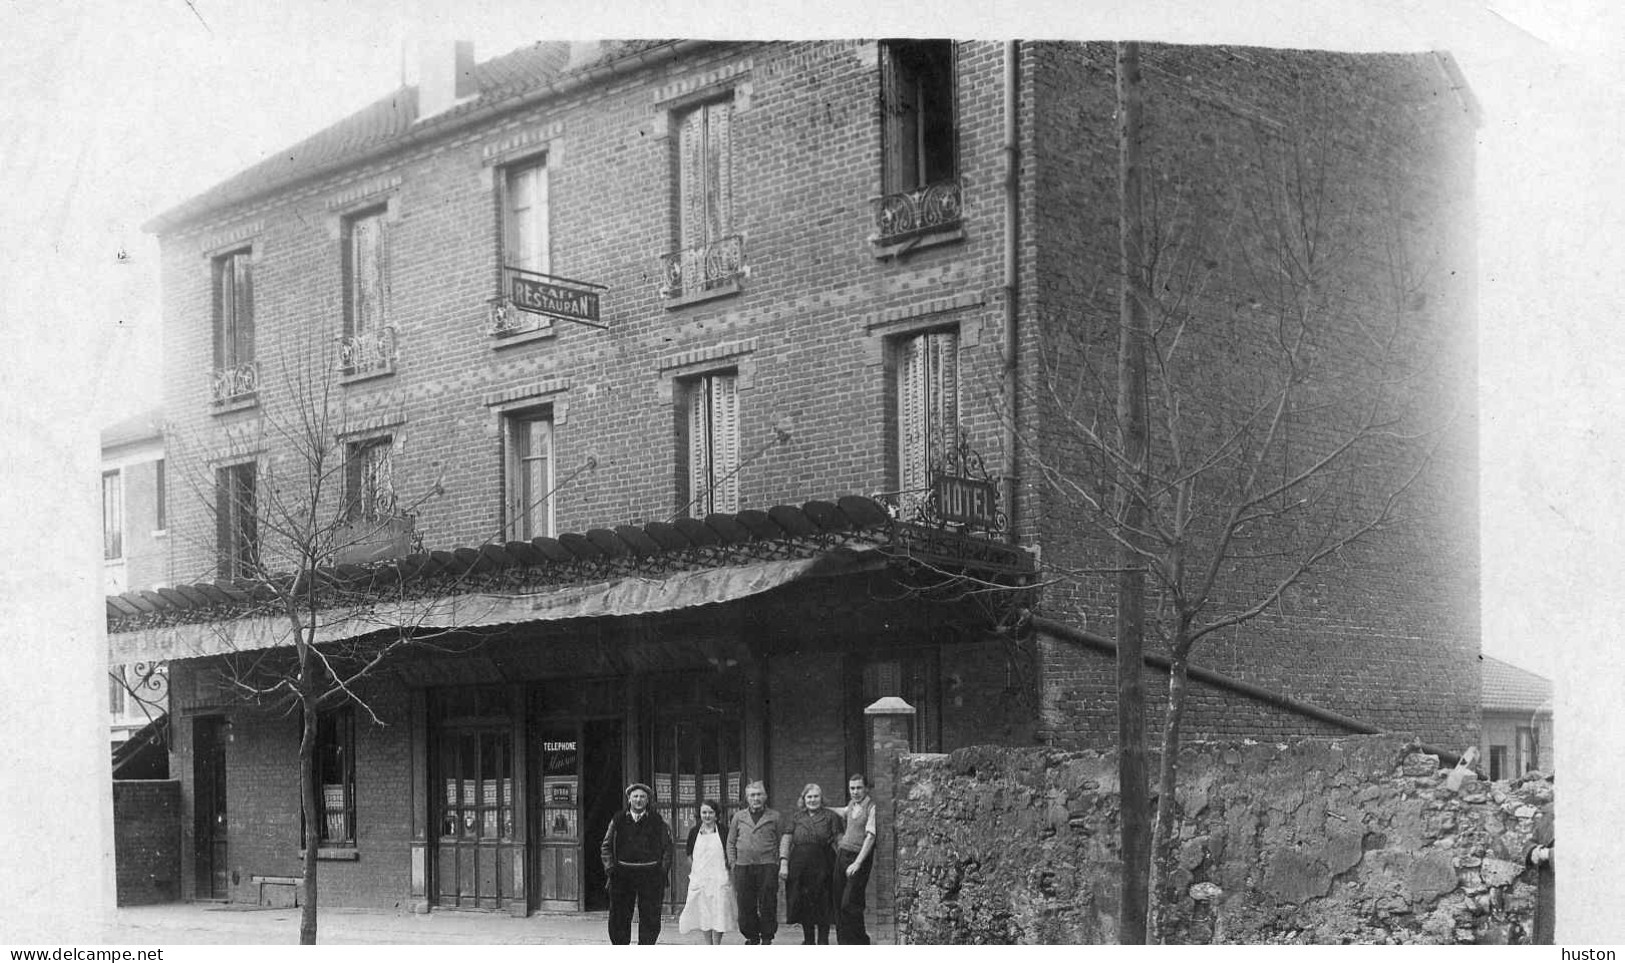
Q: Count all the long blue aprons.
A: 0